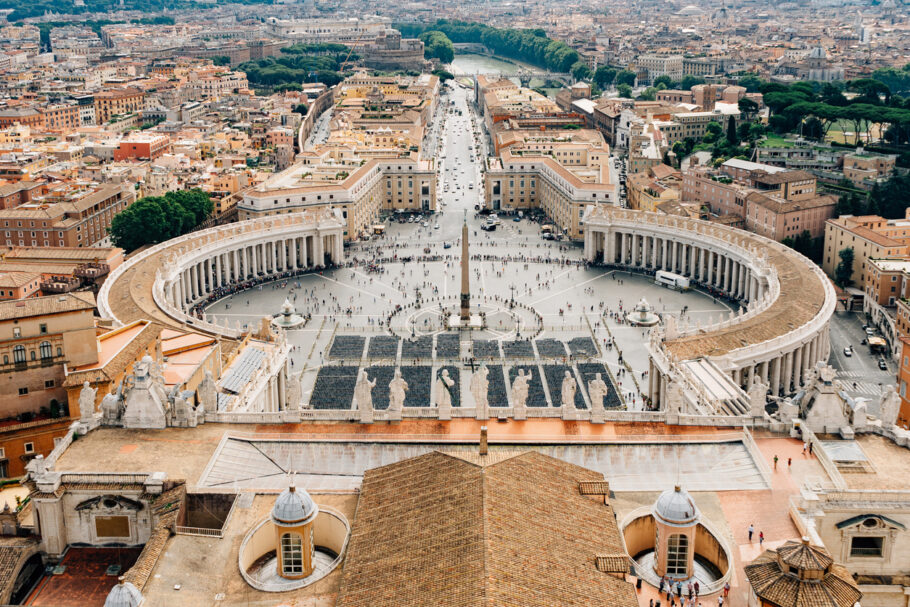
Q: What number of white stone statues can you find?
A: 13